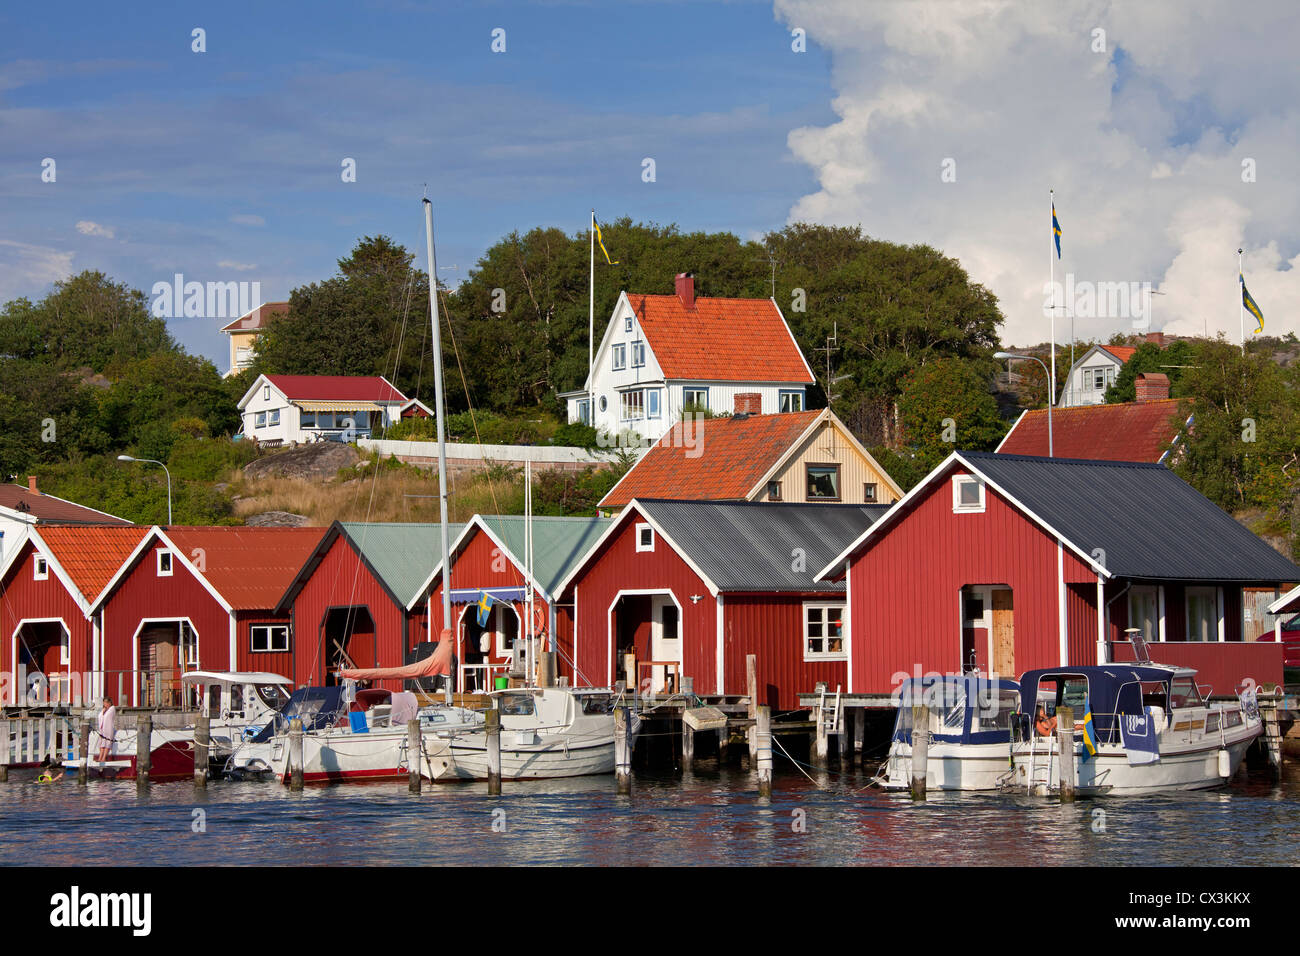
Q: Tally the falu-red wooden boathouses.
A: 6